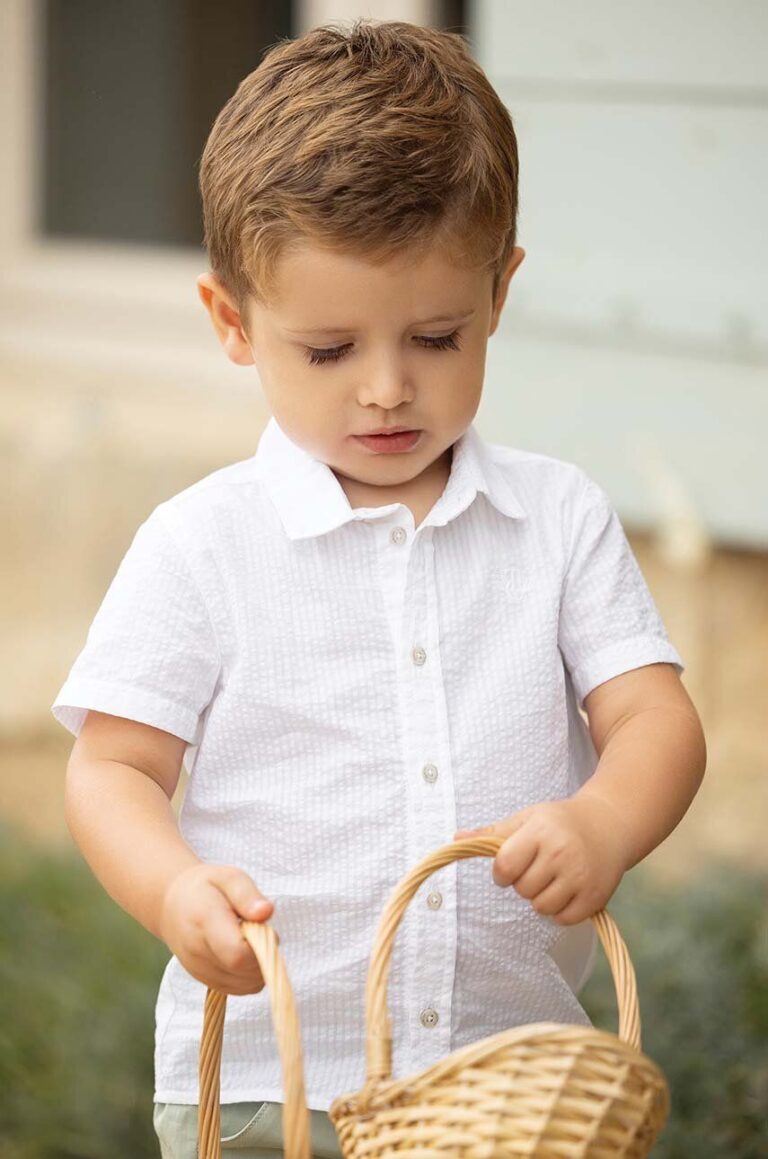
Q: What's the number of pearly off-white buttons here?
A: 5